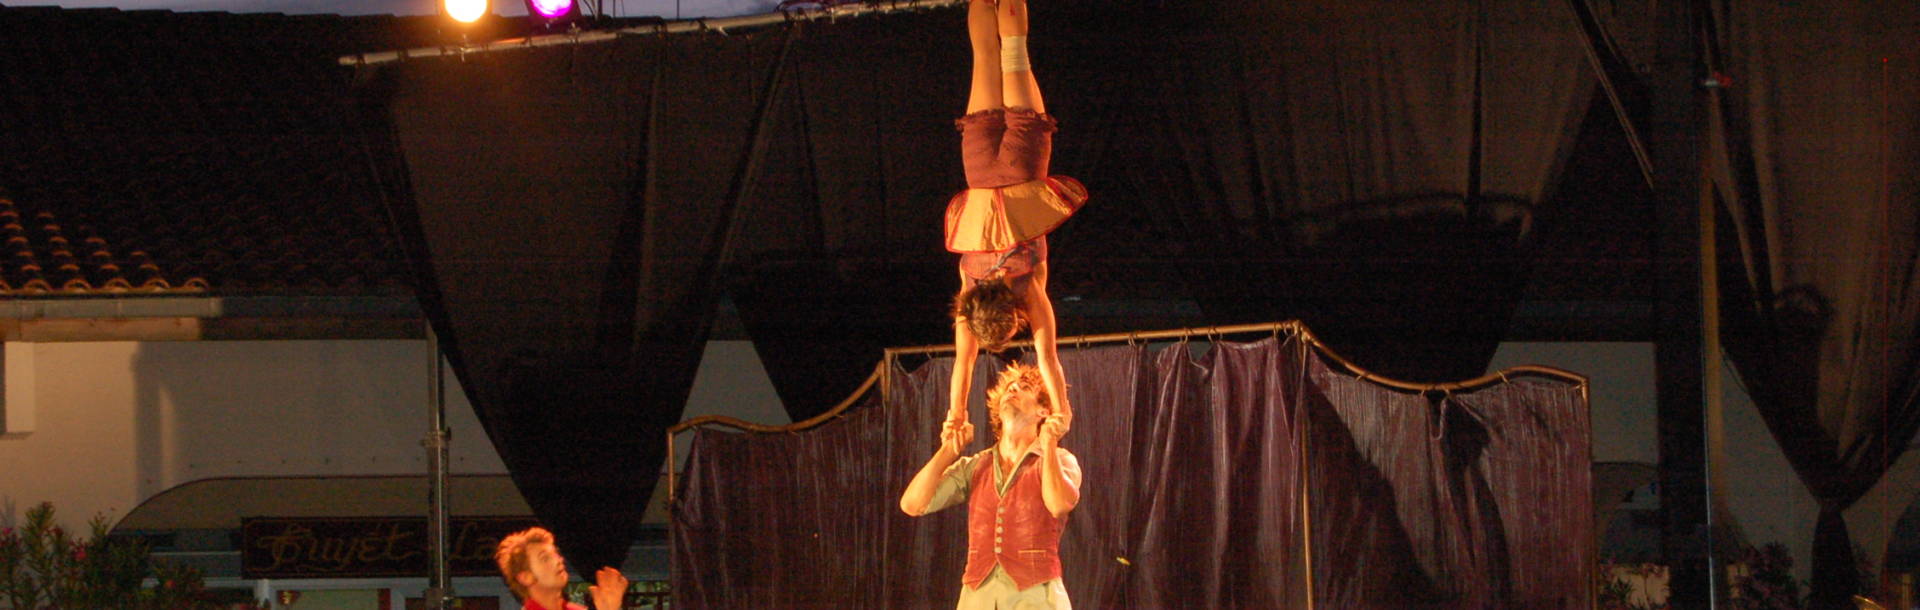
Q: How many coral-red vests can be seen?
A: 1